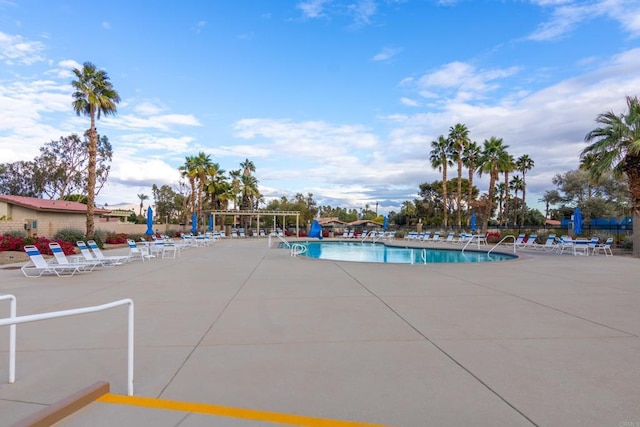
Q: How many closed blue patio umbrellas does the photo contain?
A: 6